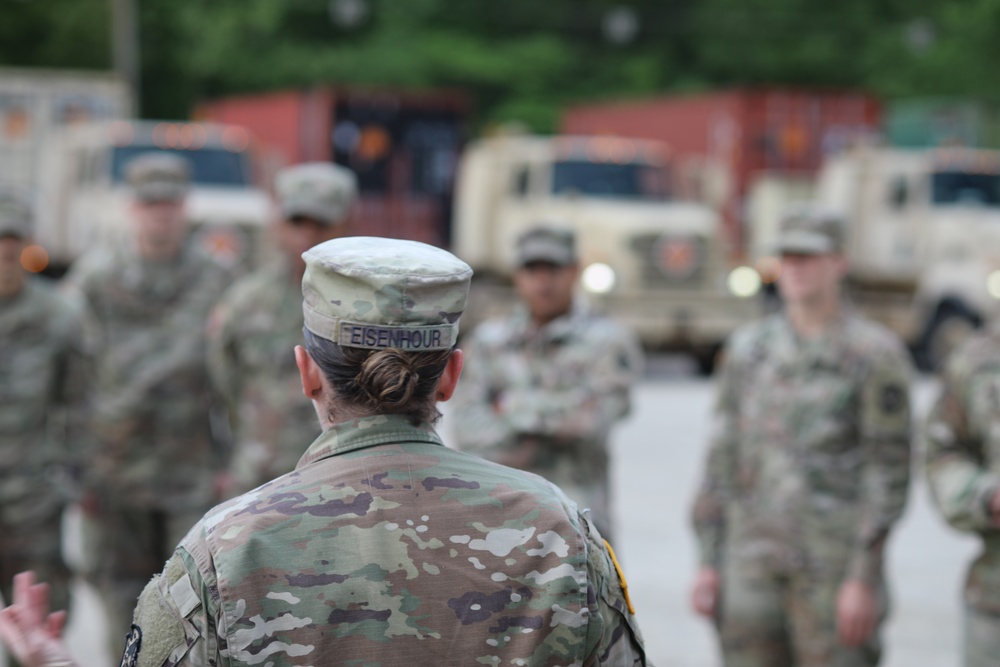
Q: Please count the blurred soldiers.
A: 6